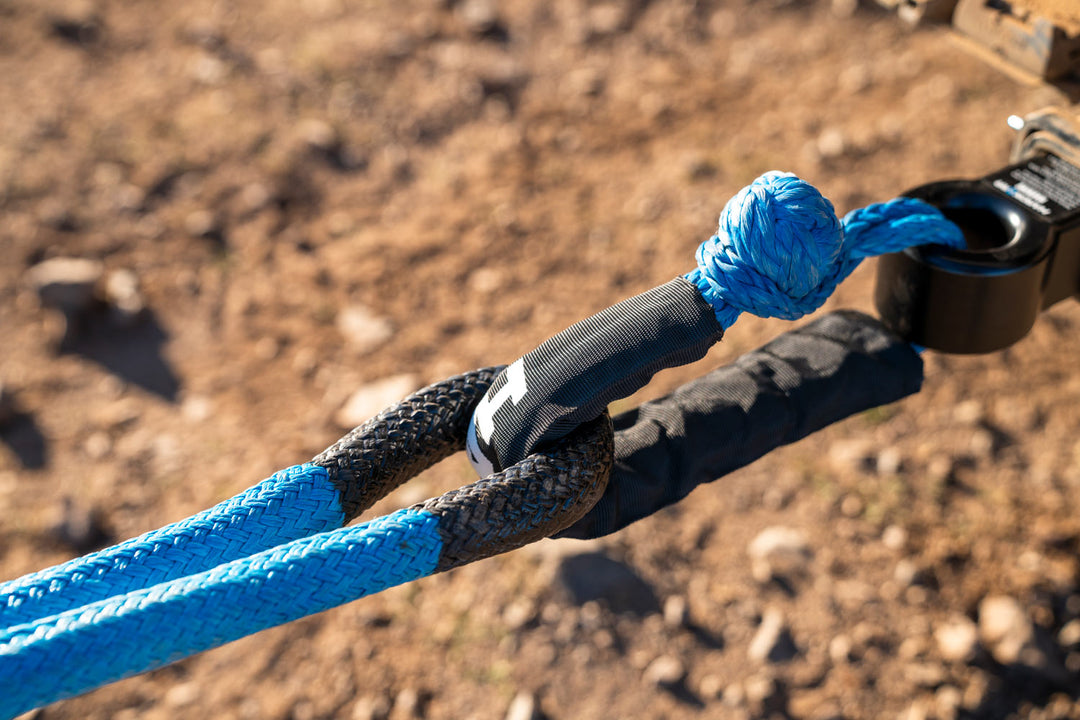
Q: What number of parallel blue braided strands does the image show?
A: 2